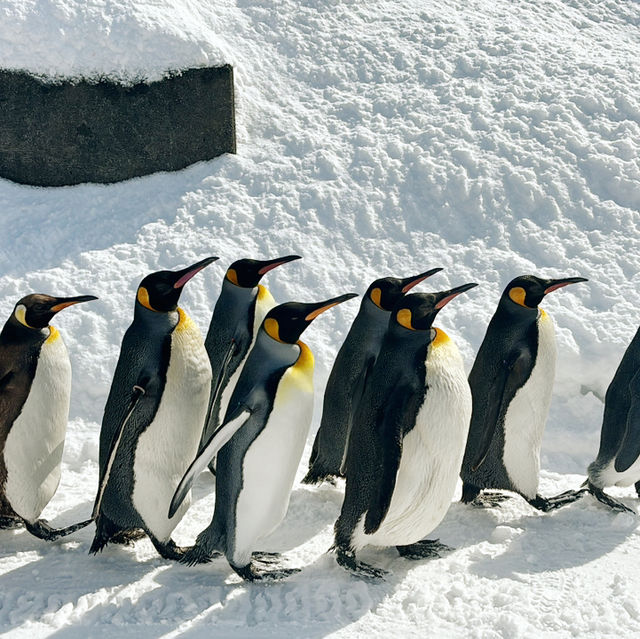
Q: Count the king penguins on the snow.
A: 8